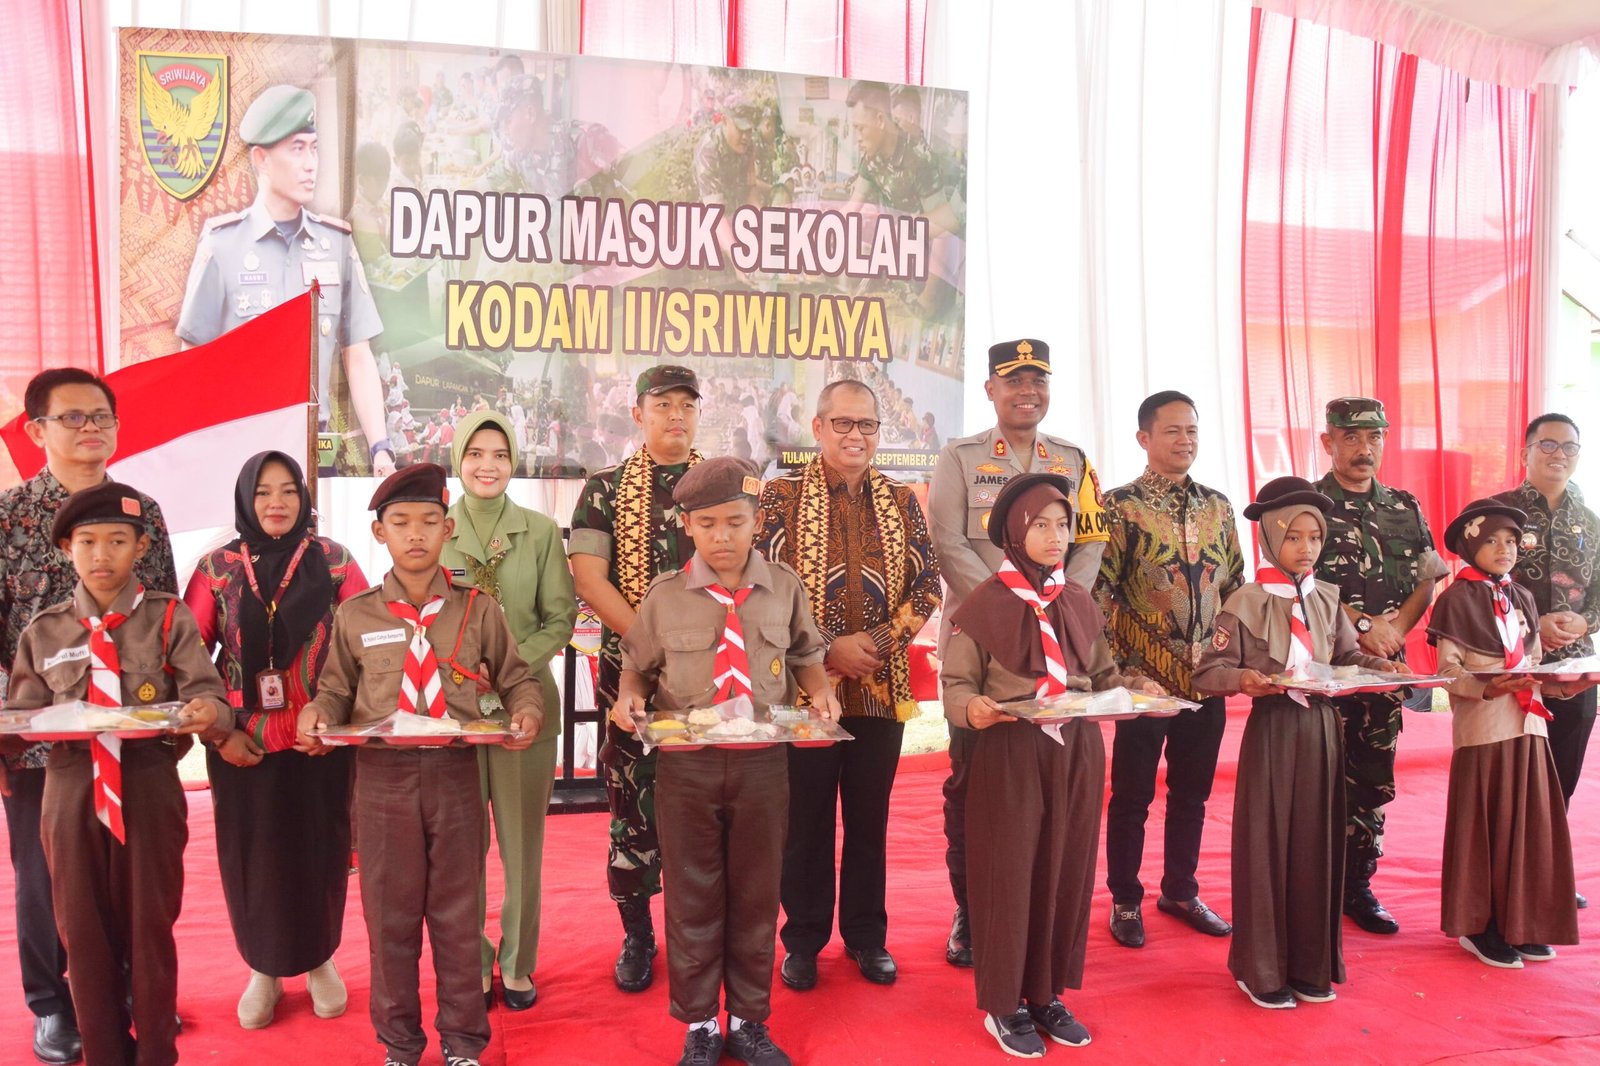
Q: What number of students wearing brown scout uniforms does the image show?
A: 6